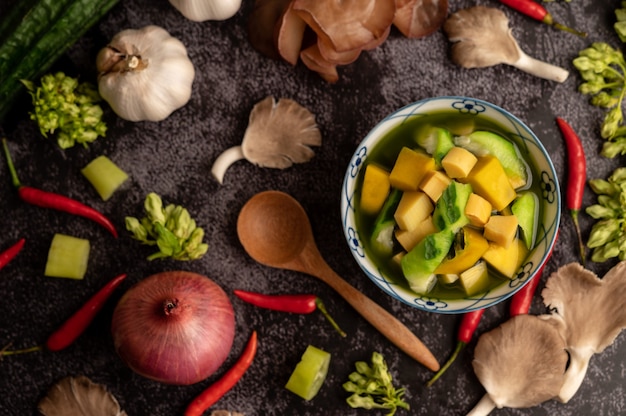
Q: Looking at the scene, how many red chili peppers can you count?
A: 9